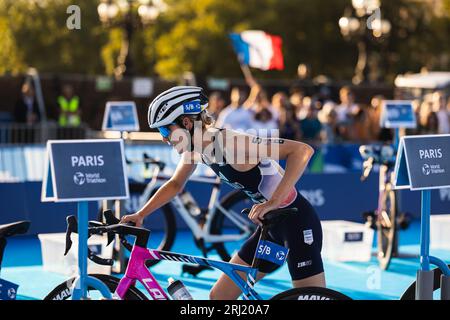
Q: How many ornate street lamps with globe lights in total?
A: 2